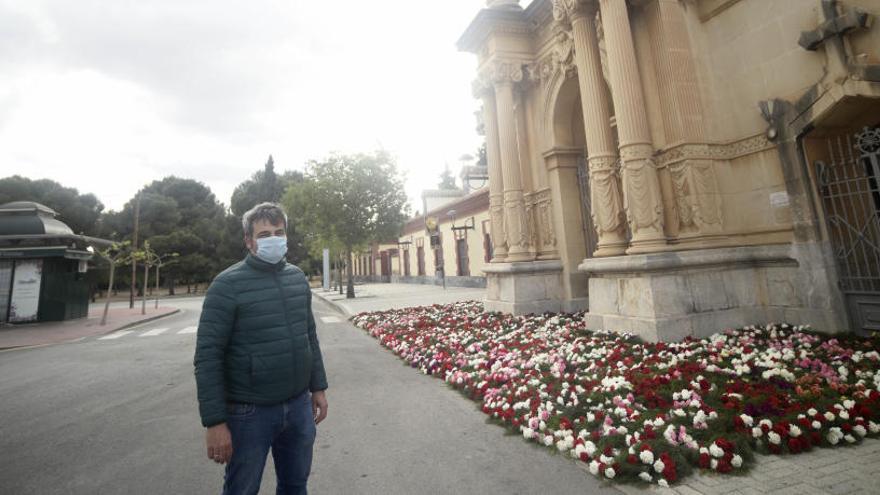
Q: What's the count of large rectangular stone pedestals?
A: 2